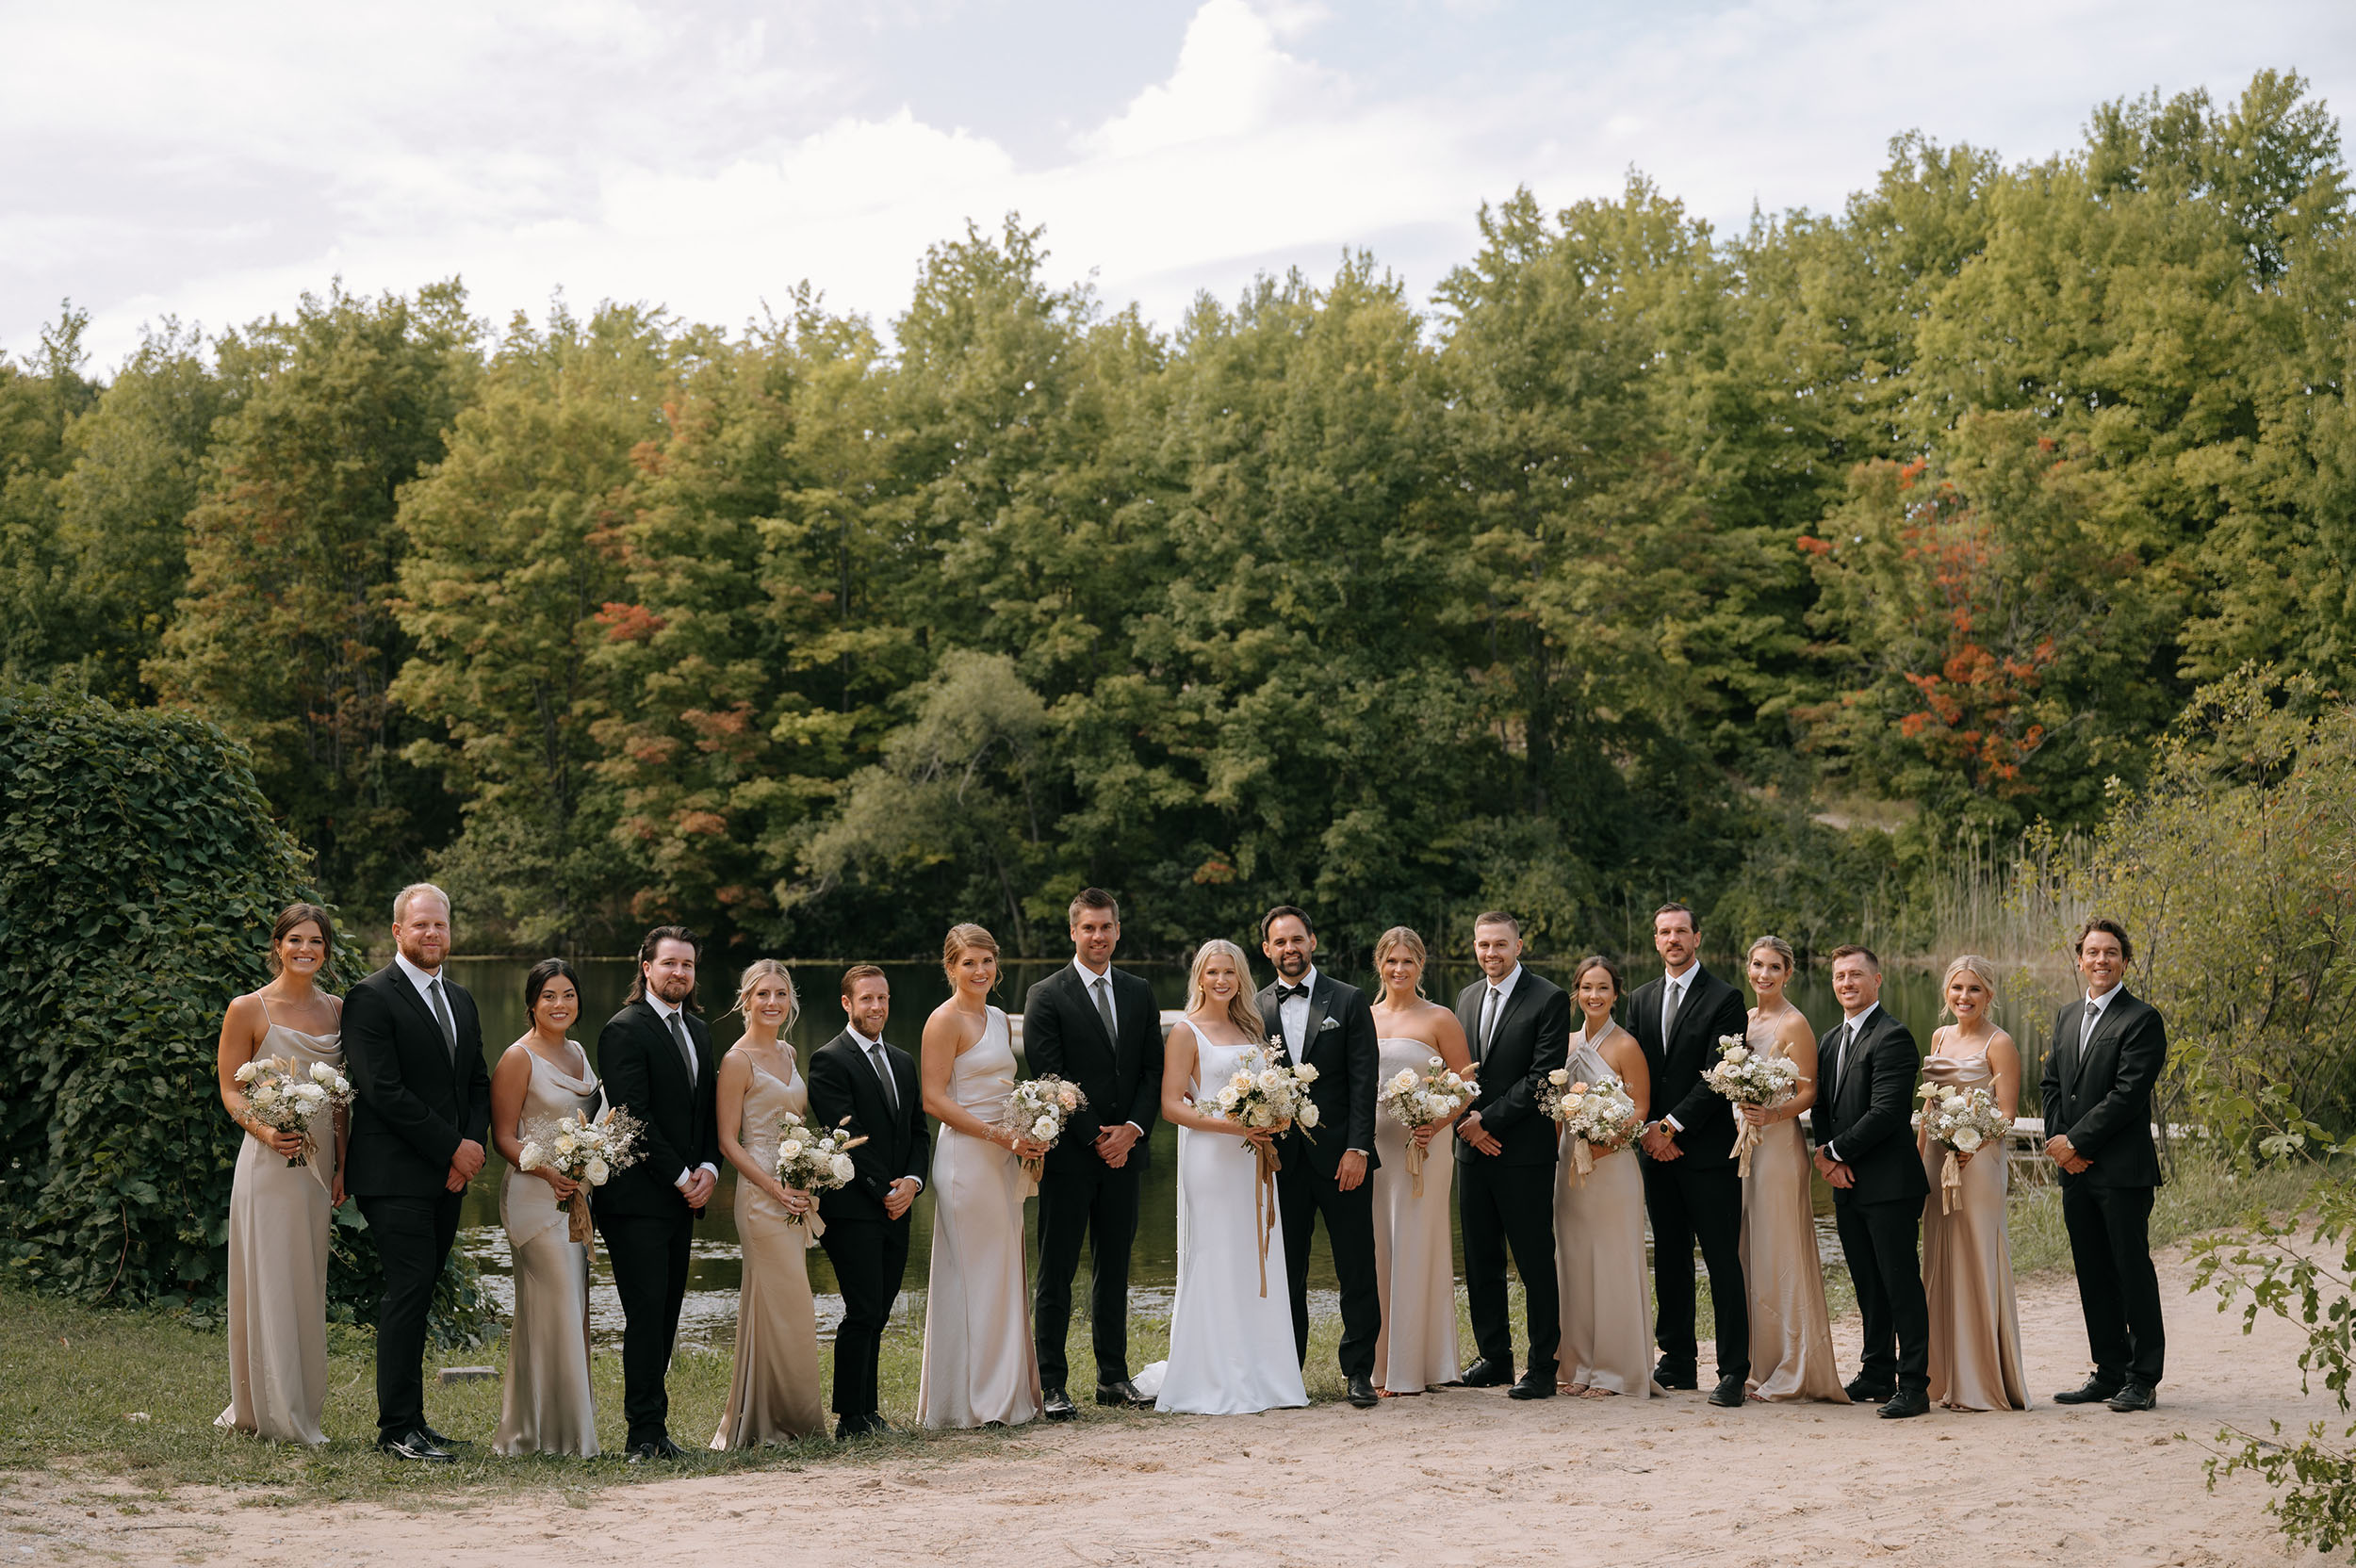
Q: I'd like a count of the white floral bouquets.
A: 9